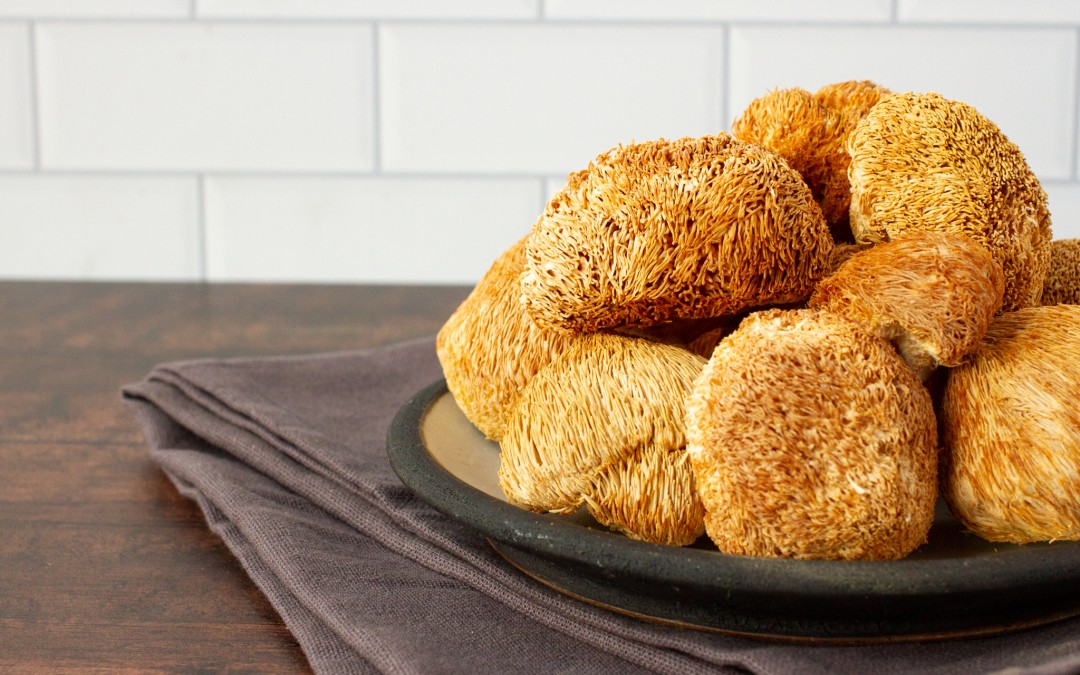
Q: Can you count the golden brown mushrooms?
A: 9